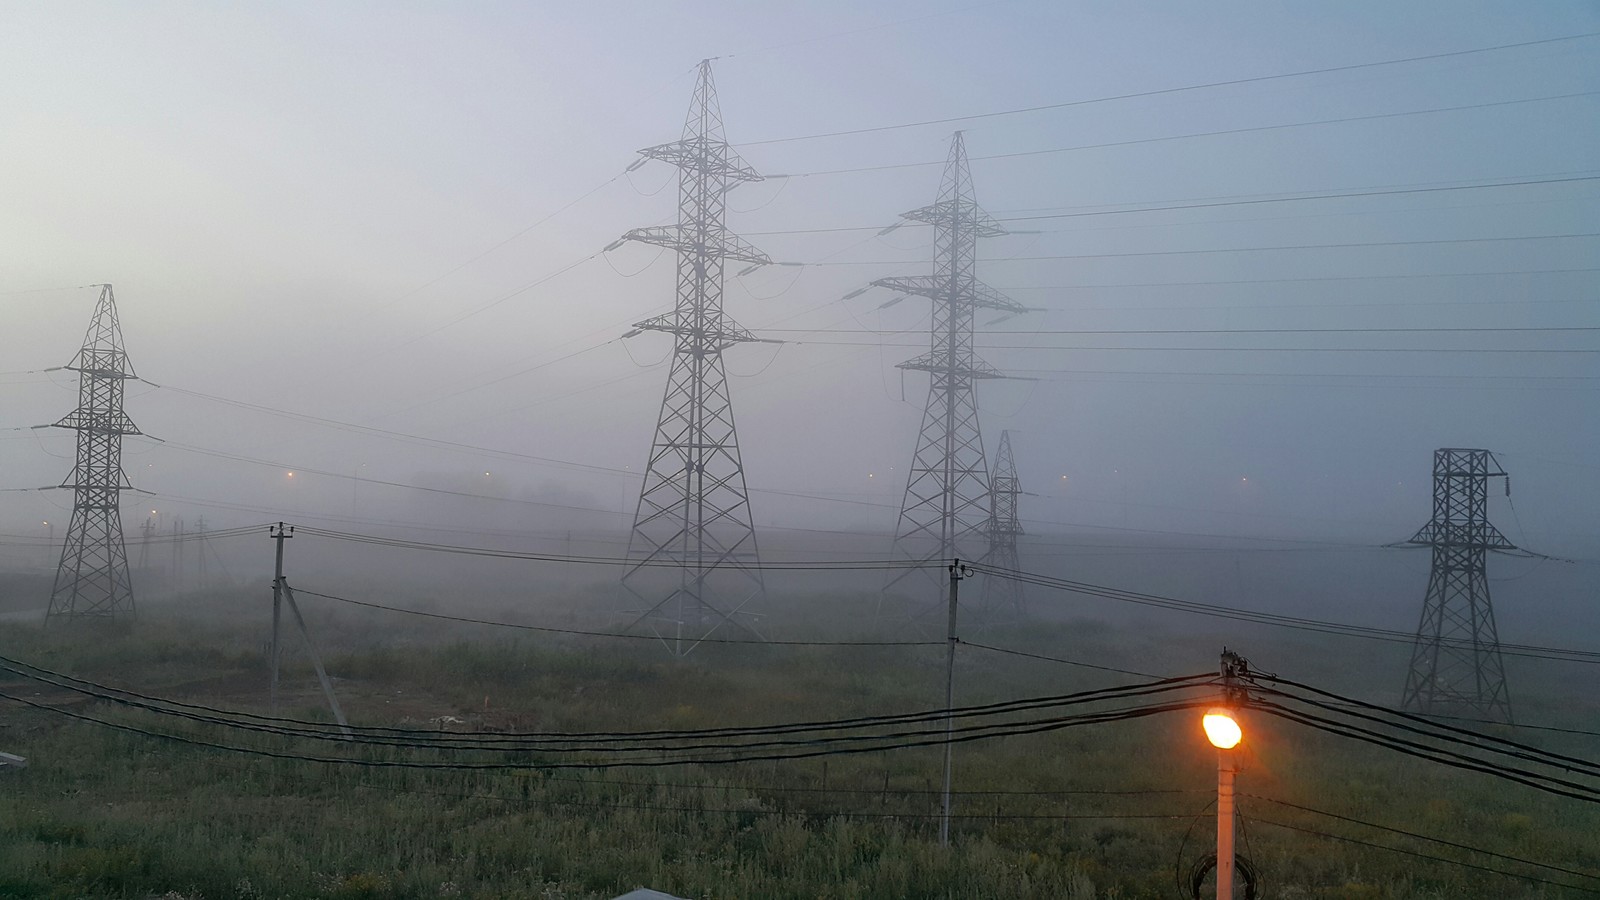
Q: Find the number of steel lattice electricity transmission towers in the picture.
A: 5